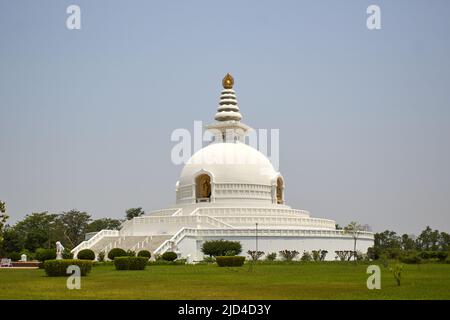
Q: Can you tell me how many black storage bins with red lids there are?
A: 0